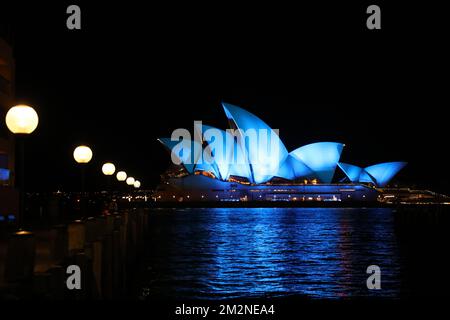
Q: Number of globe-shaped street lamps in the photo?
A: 6